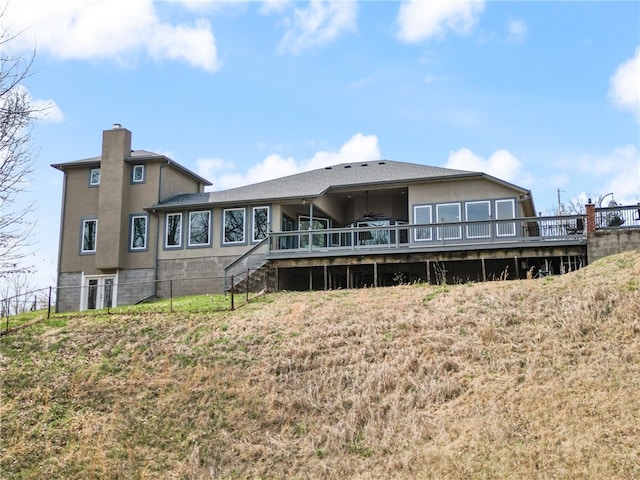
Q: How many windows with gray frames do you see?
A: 12